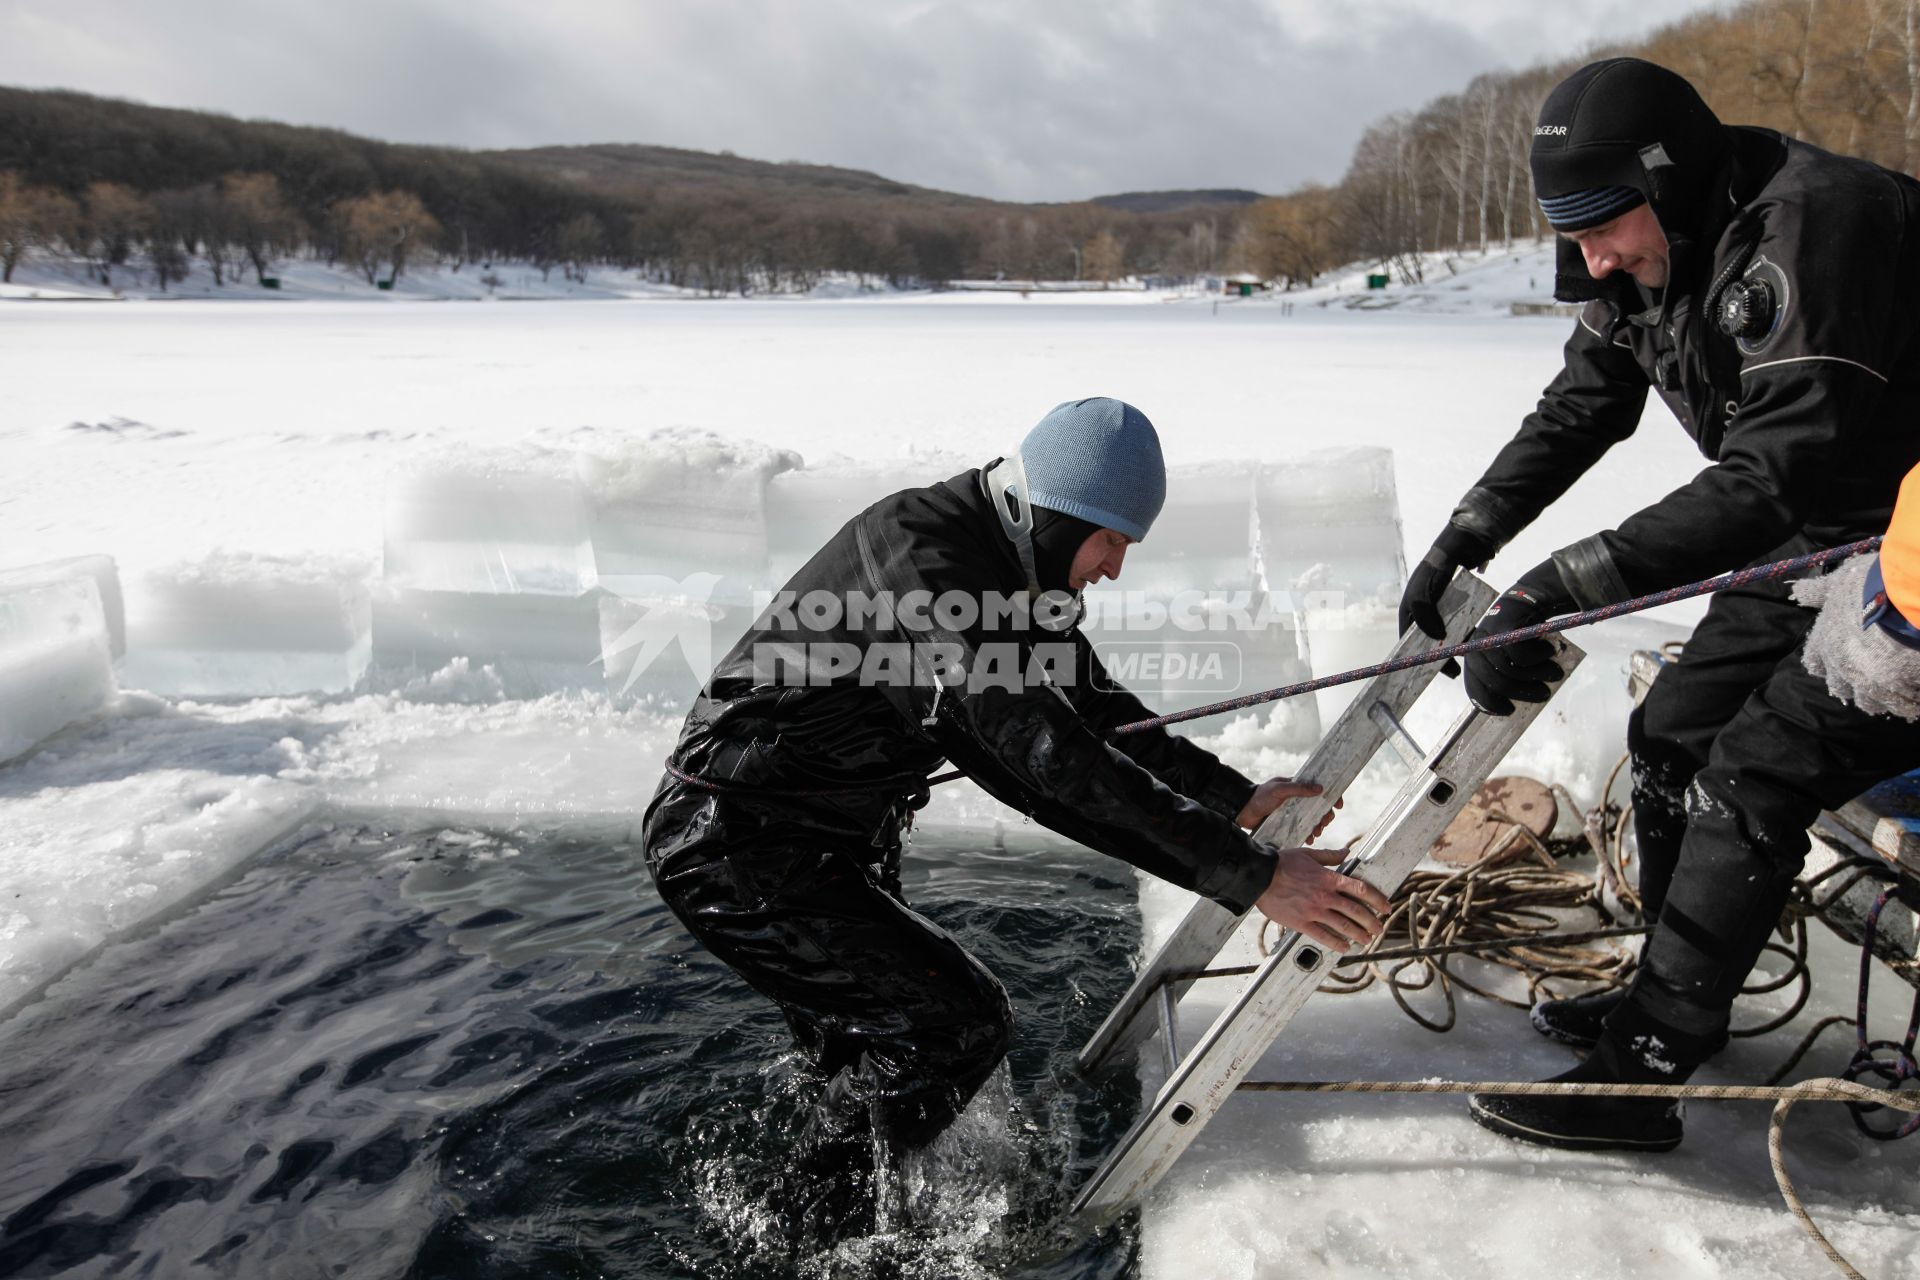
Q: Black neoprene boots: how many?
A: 2